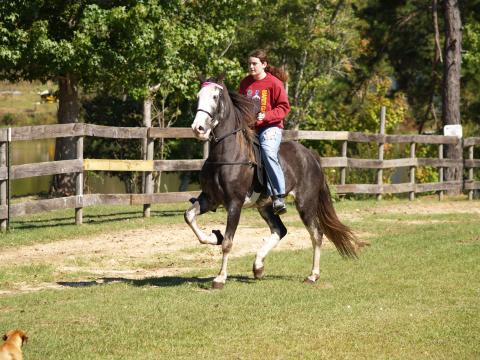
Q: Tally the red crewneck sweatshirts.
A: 1